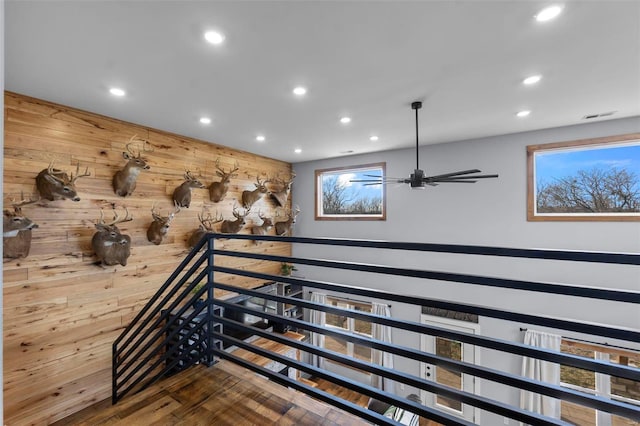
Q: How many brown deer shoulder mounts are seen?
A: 13